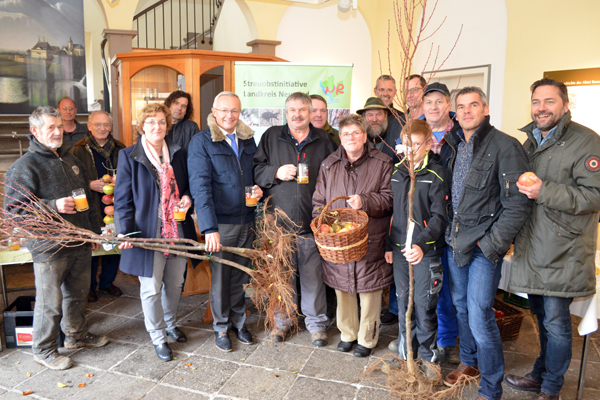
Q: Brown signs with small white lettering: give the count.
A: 1